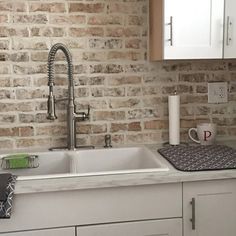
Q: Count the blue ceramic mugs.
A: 0